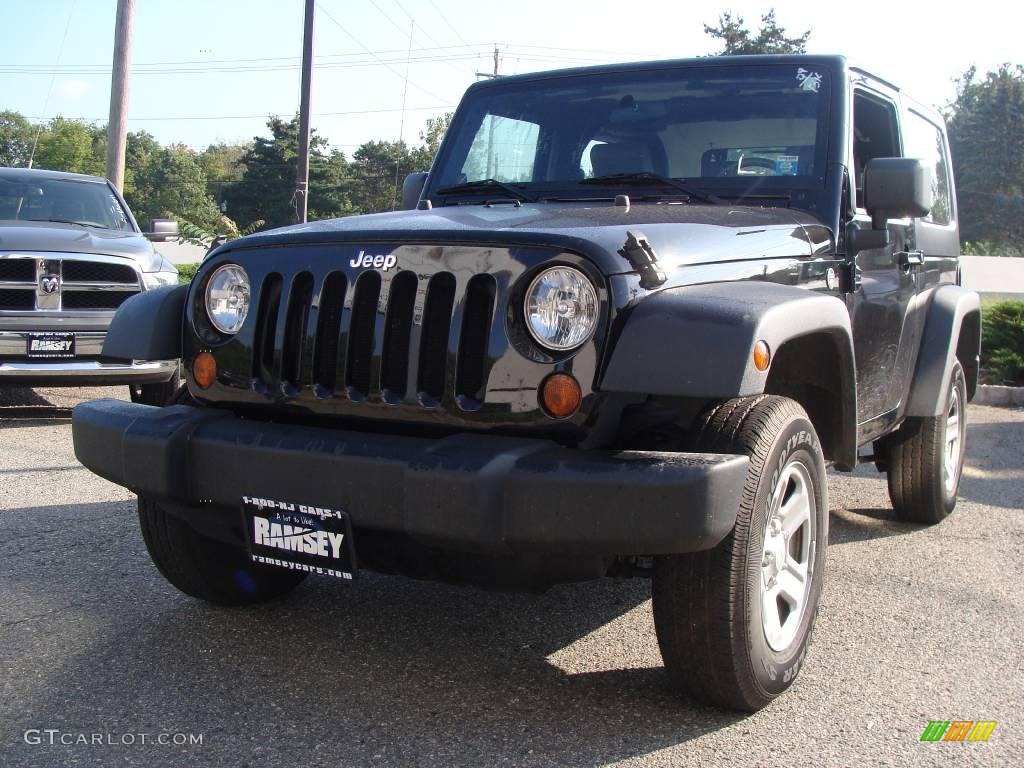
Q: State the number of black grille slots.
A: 7